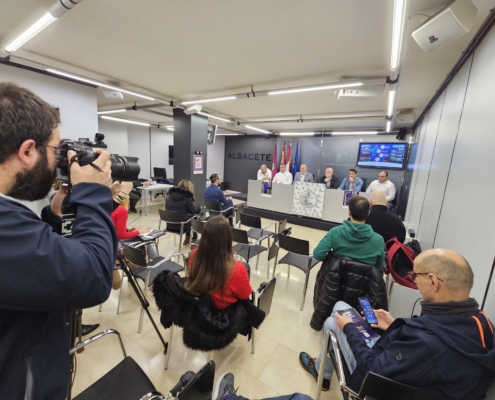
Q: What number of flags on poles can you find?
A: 4